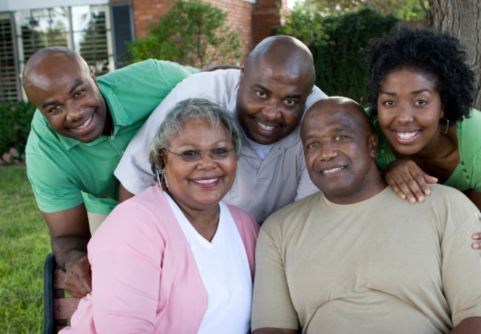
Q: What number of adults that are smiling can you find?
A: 5